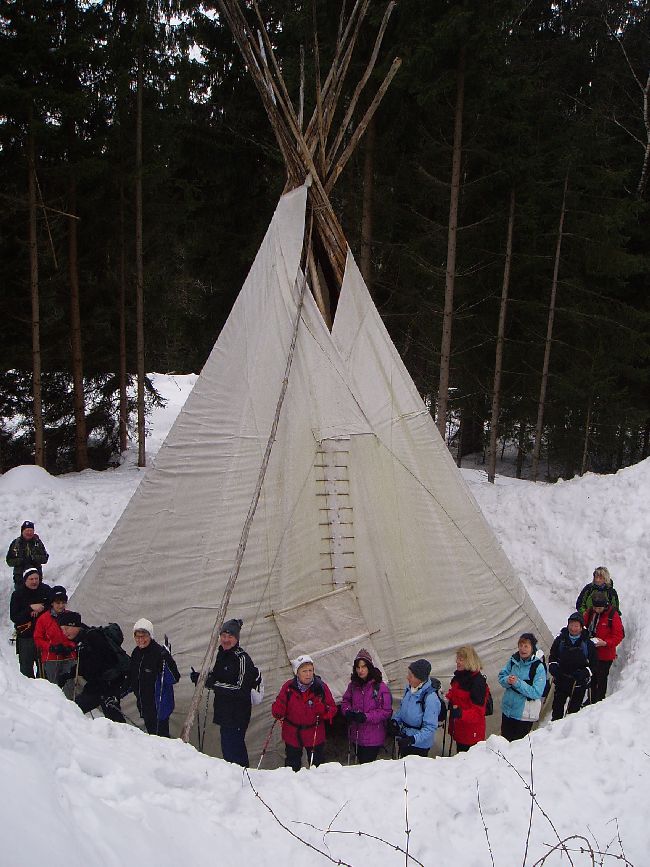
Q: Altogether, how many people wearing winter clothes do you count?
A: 14